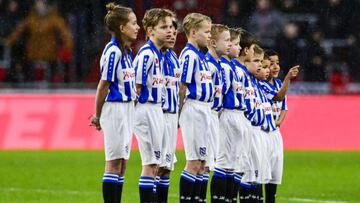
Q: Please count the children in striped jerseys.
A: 10